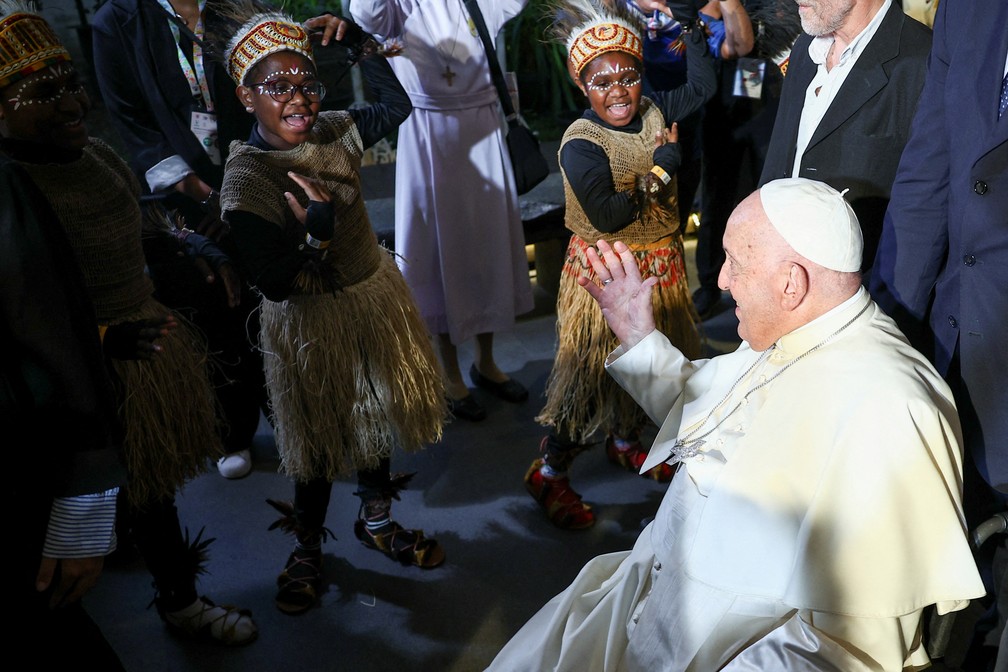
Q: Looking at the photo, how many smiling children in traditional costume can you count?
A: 3